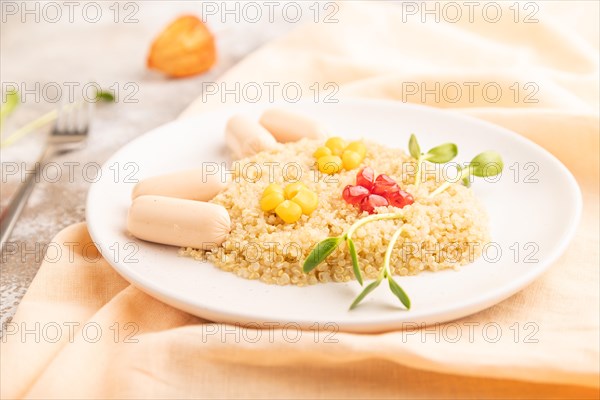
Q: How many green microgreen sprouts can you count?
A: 4